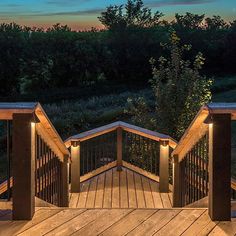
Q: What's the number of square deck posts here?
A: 7